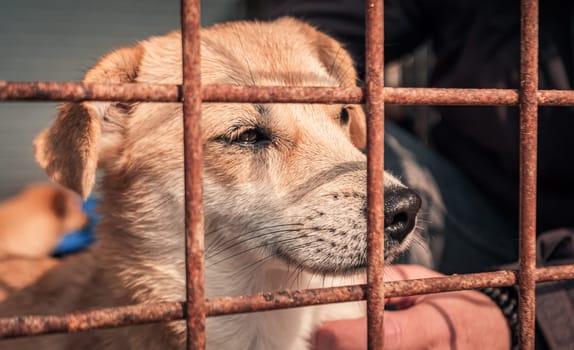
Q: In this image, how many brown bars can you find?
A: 5